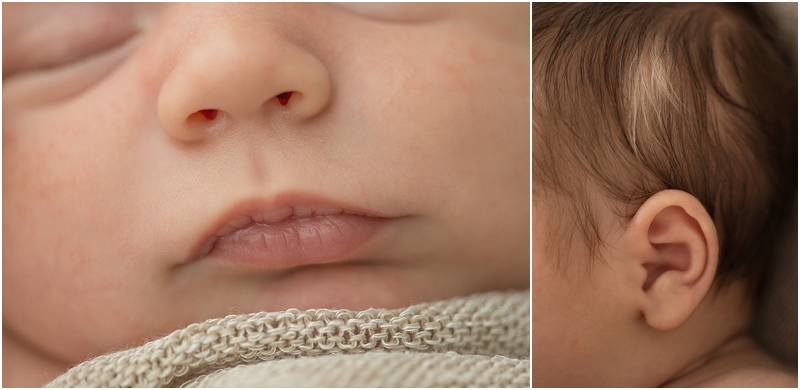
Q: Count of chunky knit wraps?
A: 1